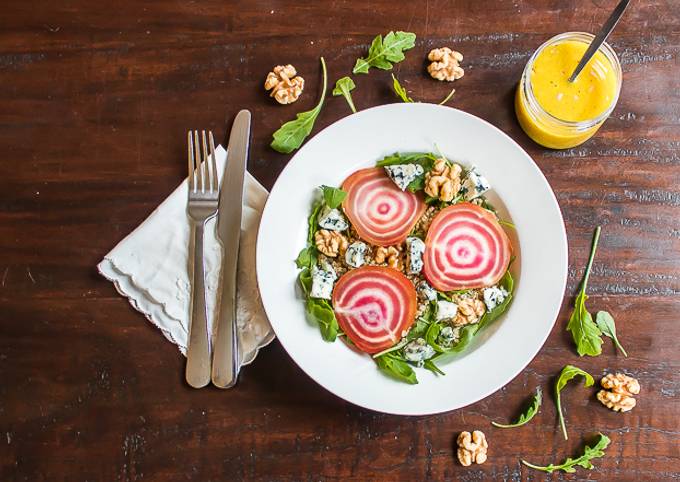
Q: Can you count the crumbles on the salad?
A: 11